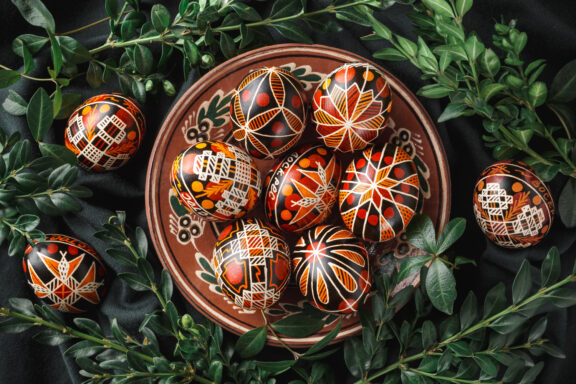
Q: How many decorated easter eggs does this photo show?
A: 10